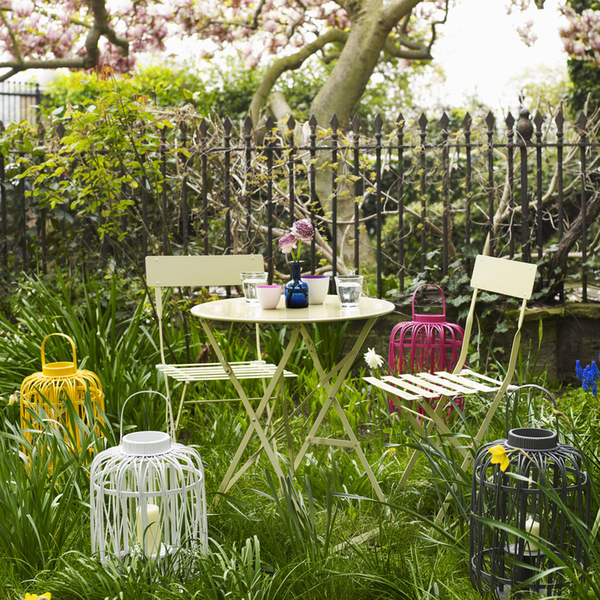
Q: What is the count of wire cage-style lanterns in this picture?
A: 4